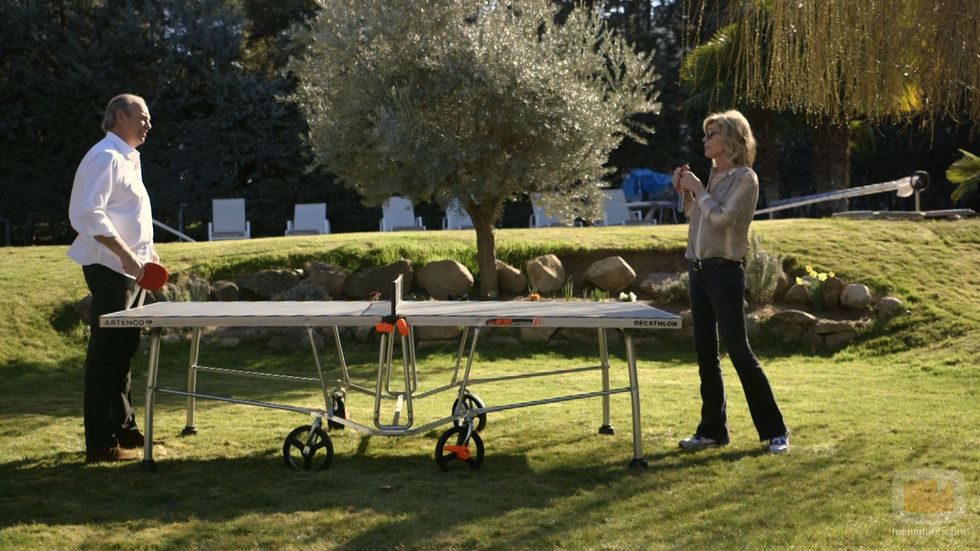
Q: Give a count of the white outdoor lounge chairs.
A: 6